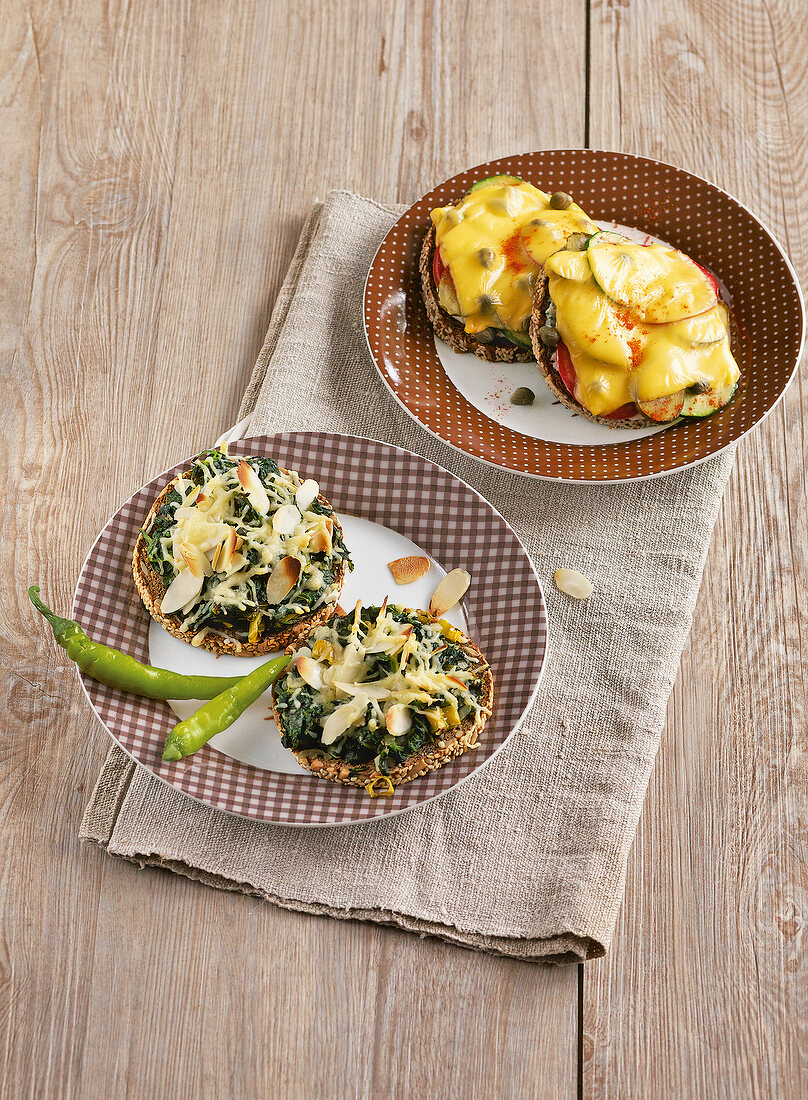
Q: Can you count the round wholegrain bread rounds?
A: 4